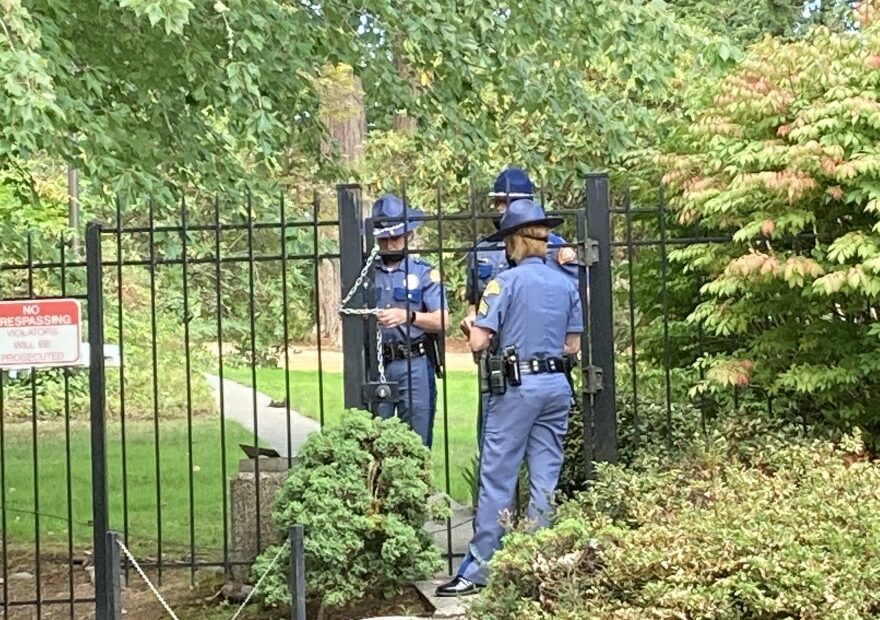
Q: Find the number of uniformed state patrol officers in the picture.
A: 3